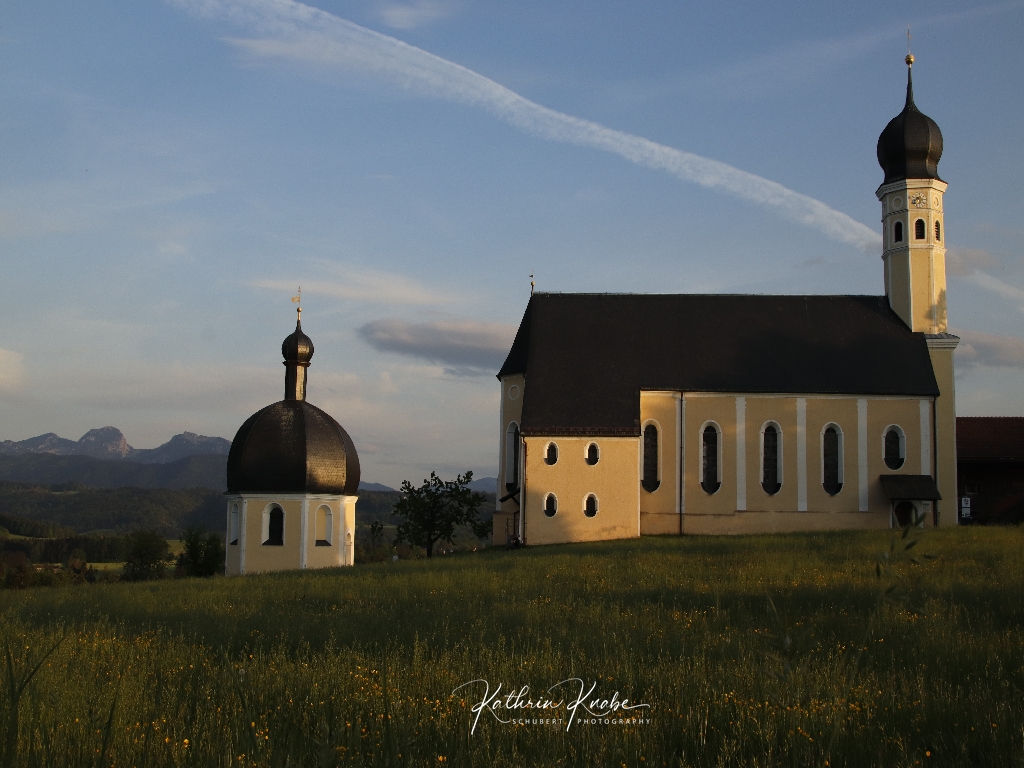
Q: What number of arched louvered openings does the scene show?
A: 3